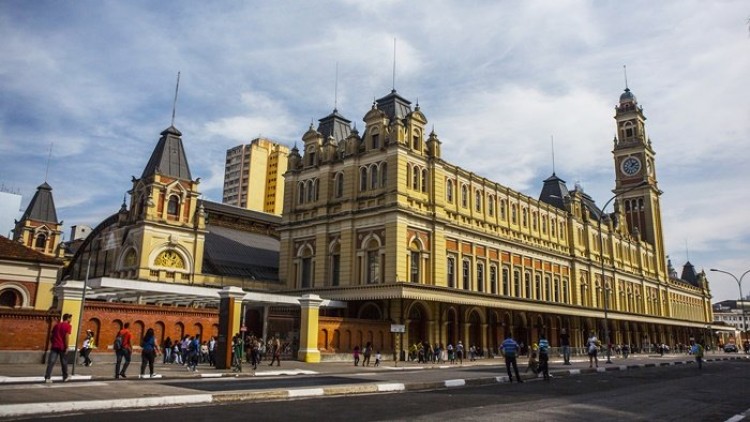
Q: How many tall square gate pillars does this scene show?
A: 3